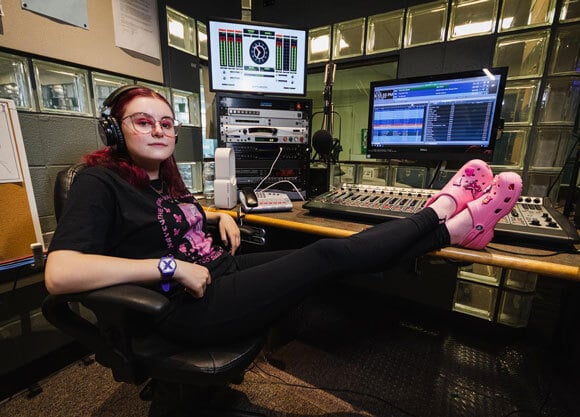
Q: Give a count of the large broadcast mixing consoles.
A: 1